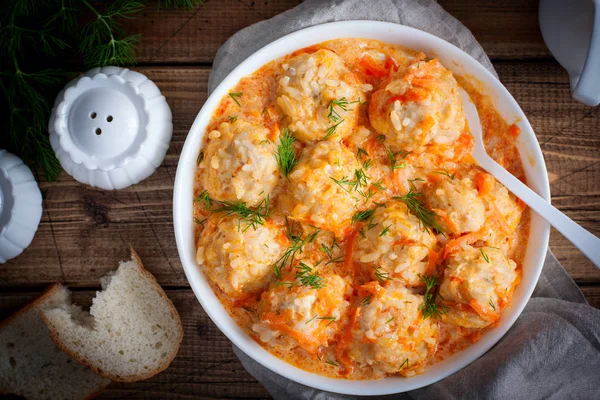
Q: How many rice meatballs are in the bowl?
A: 10